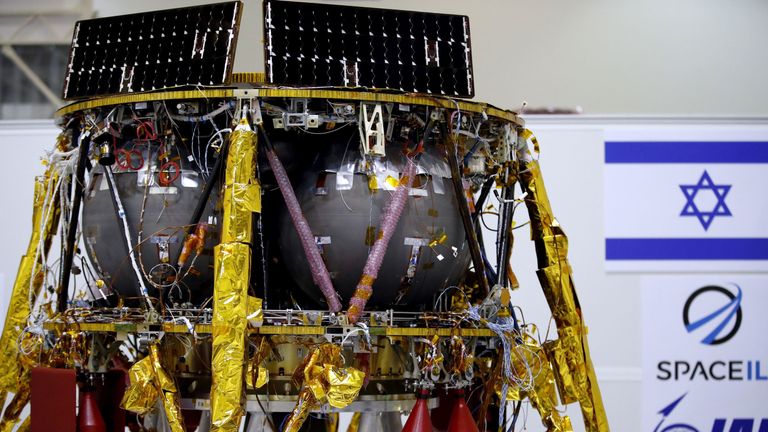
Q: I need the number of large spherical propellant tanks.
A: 2